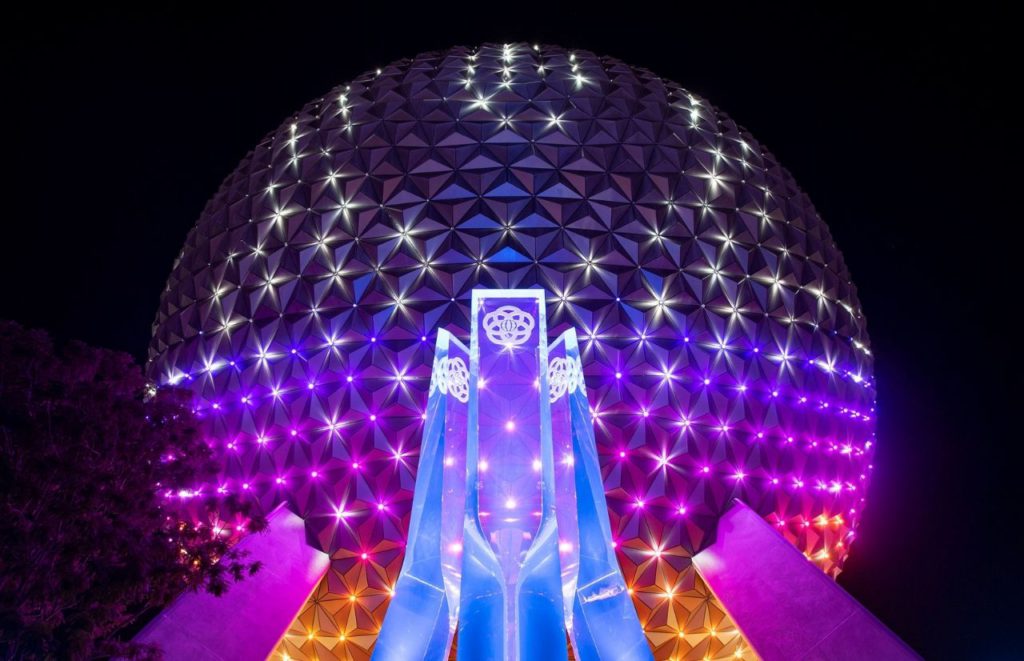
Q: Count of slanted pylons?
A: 2